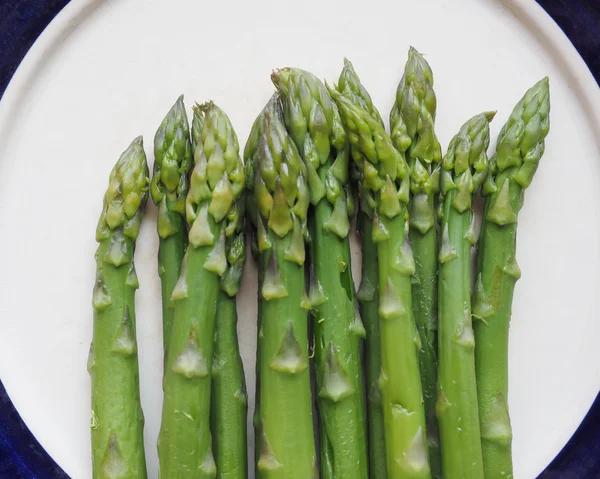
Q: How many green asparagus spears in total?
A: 12